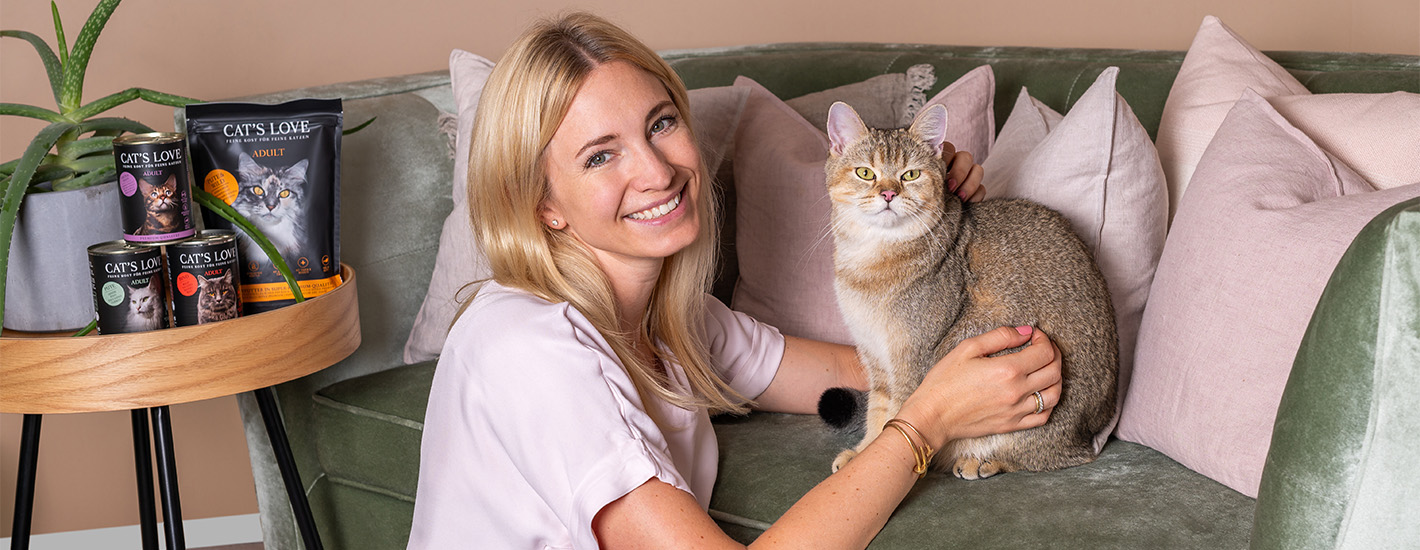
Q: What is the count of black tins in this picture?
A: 3